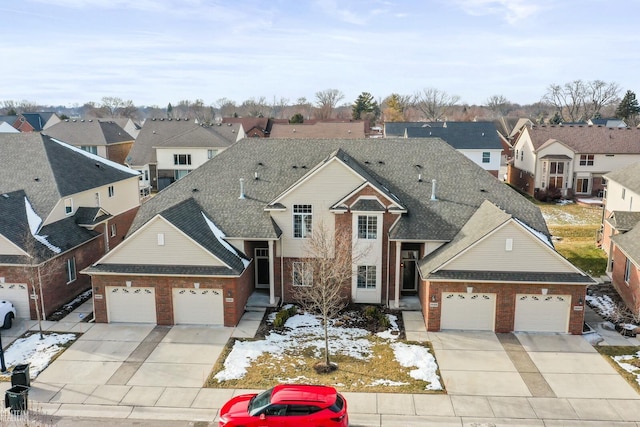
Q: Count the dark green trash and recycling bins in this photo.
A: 2